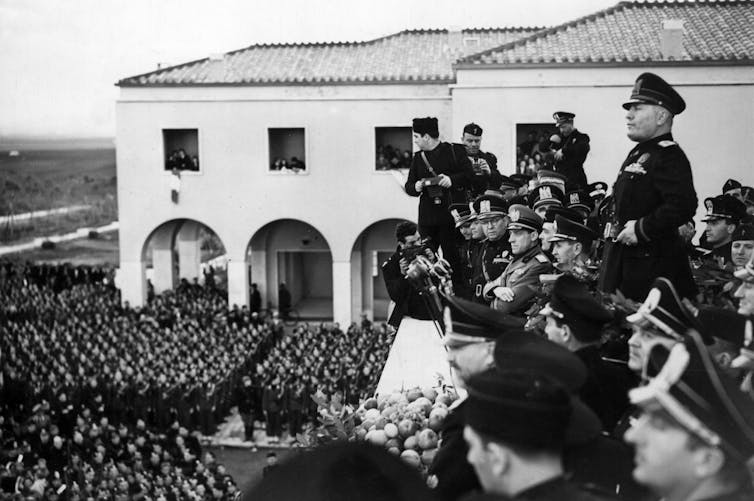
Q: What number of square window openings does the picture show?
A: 4